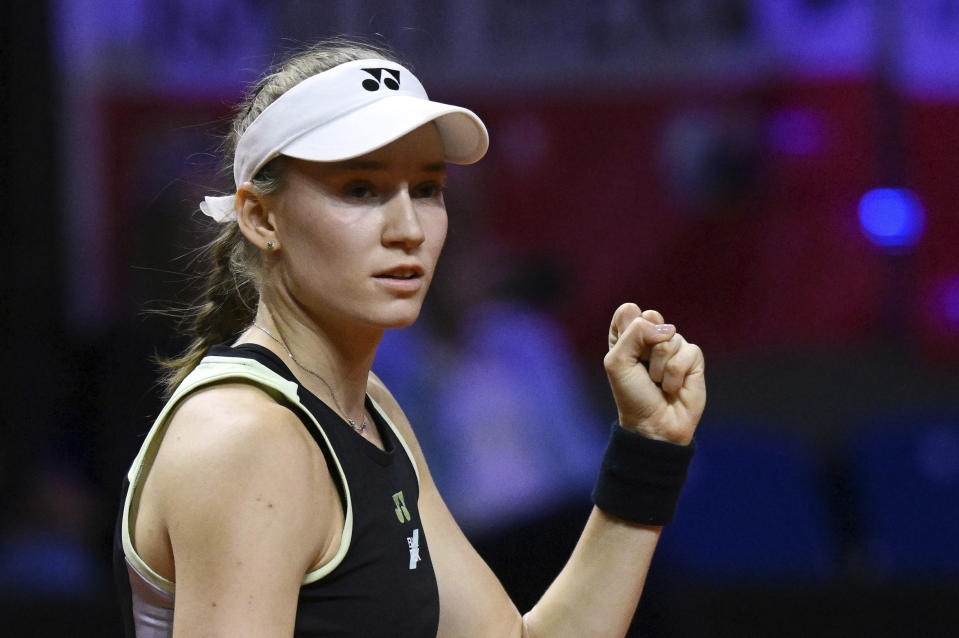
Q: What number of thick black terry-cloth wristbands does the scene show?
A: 1